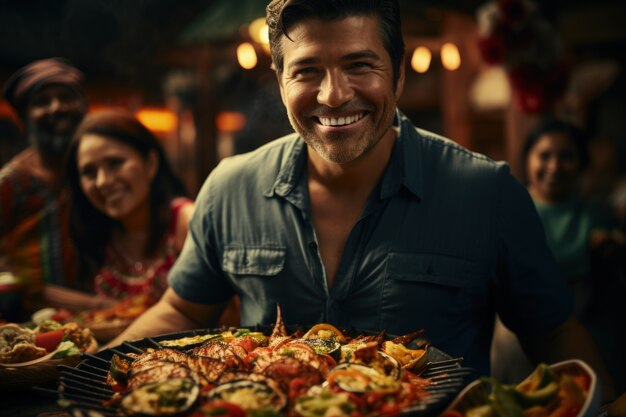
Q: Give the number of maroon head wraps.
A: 1